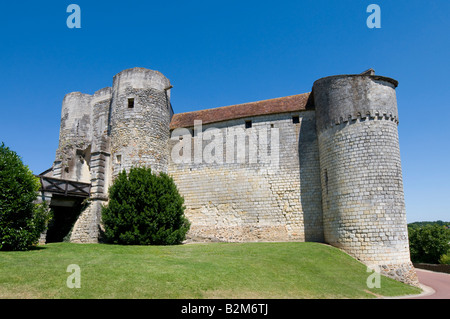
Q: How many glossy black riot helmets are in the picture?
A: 0